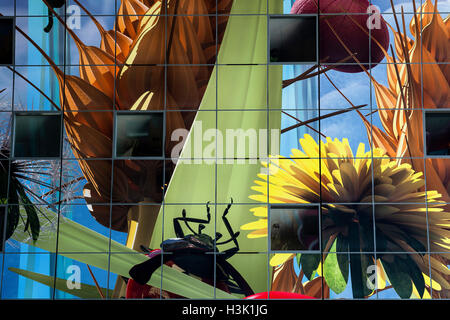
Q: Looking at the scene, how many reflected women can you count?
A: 0